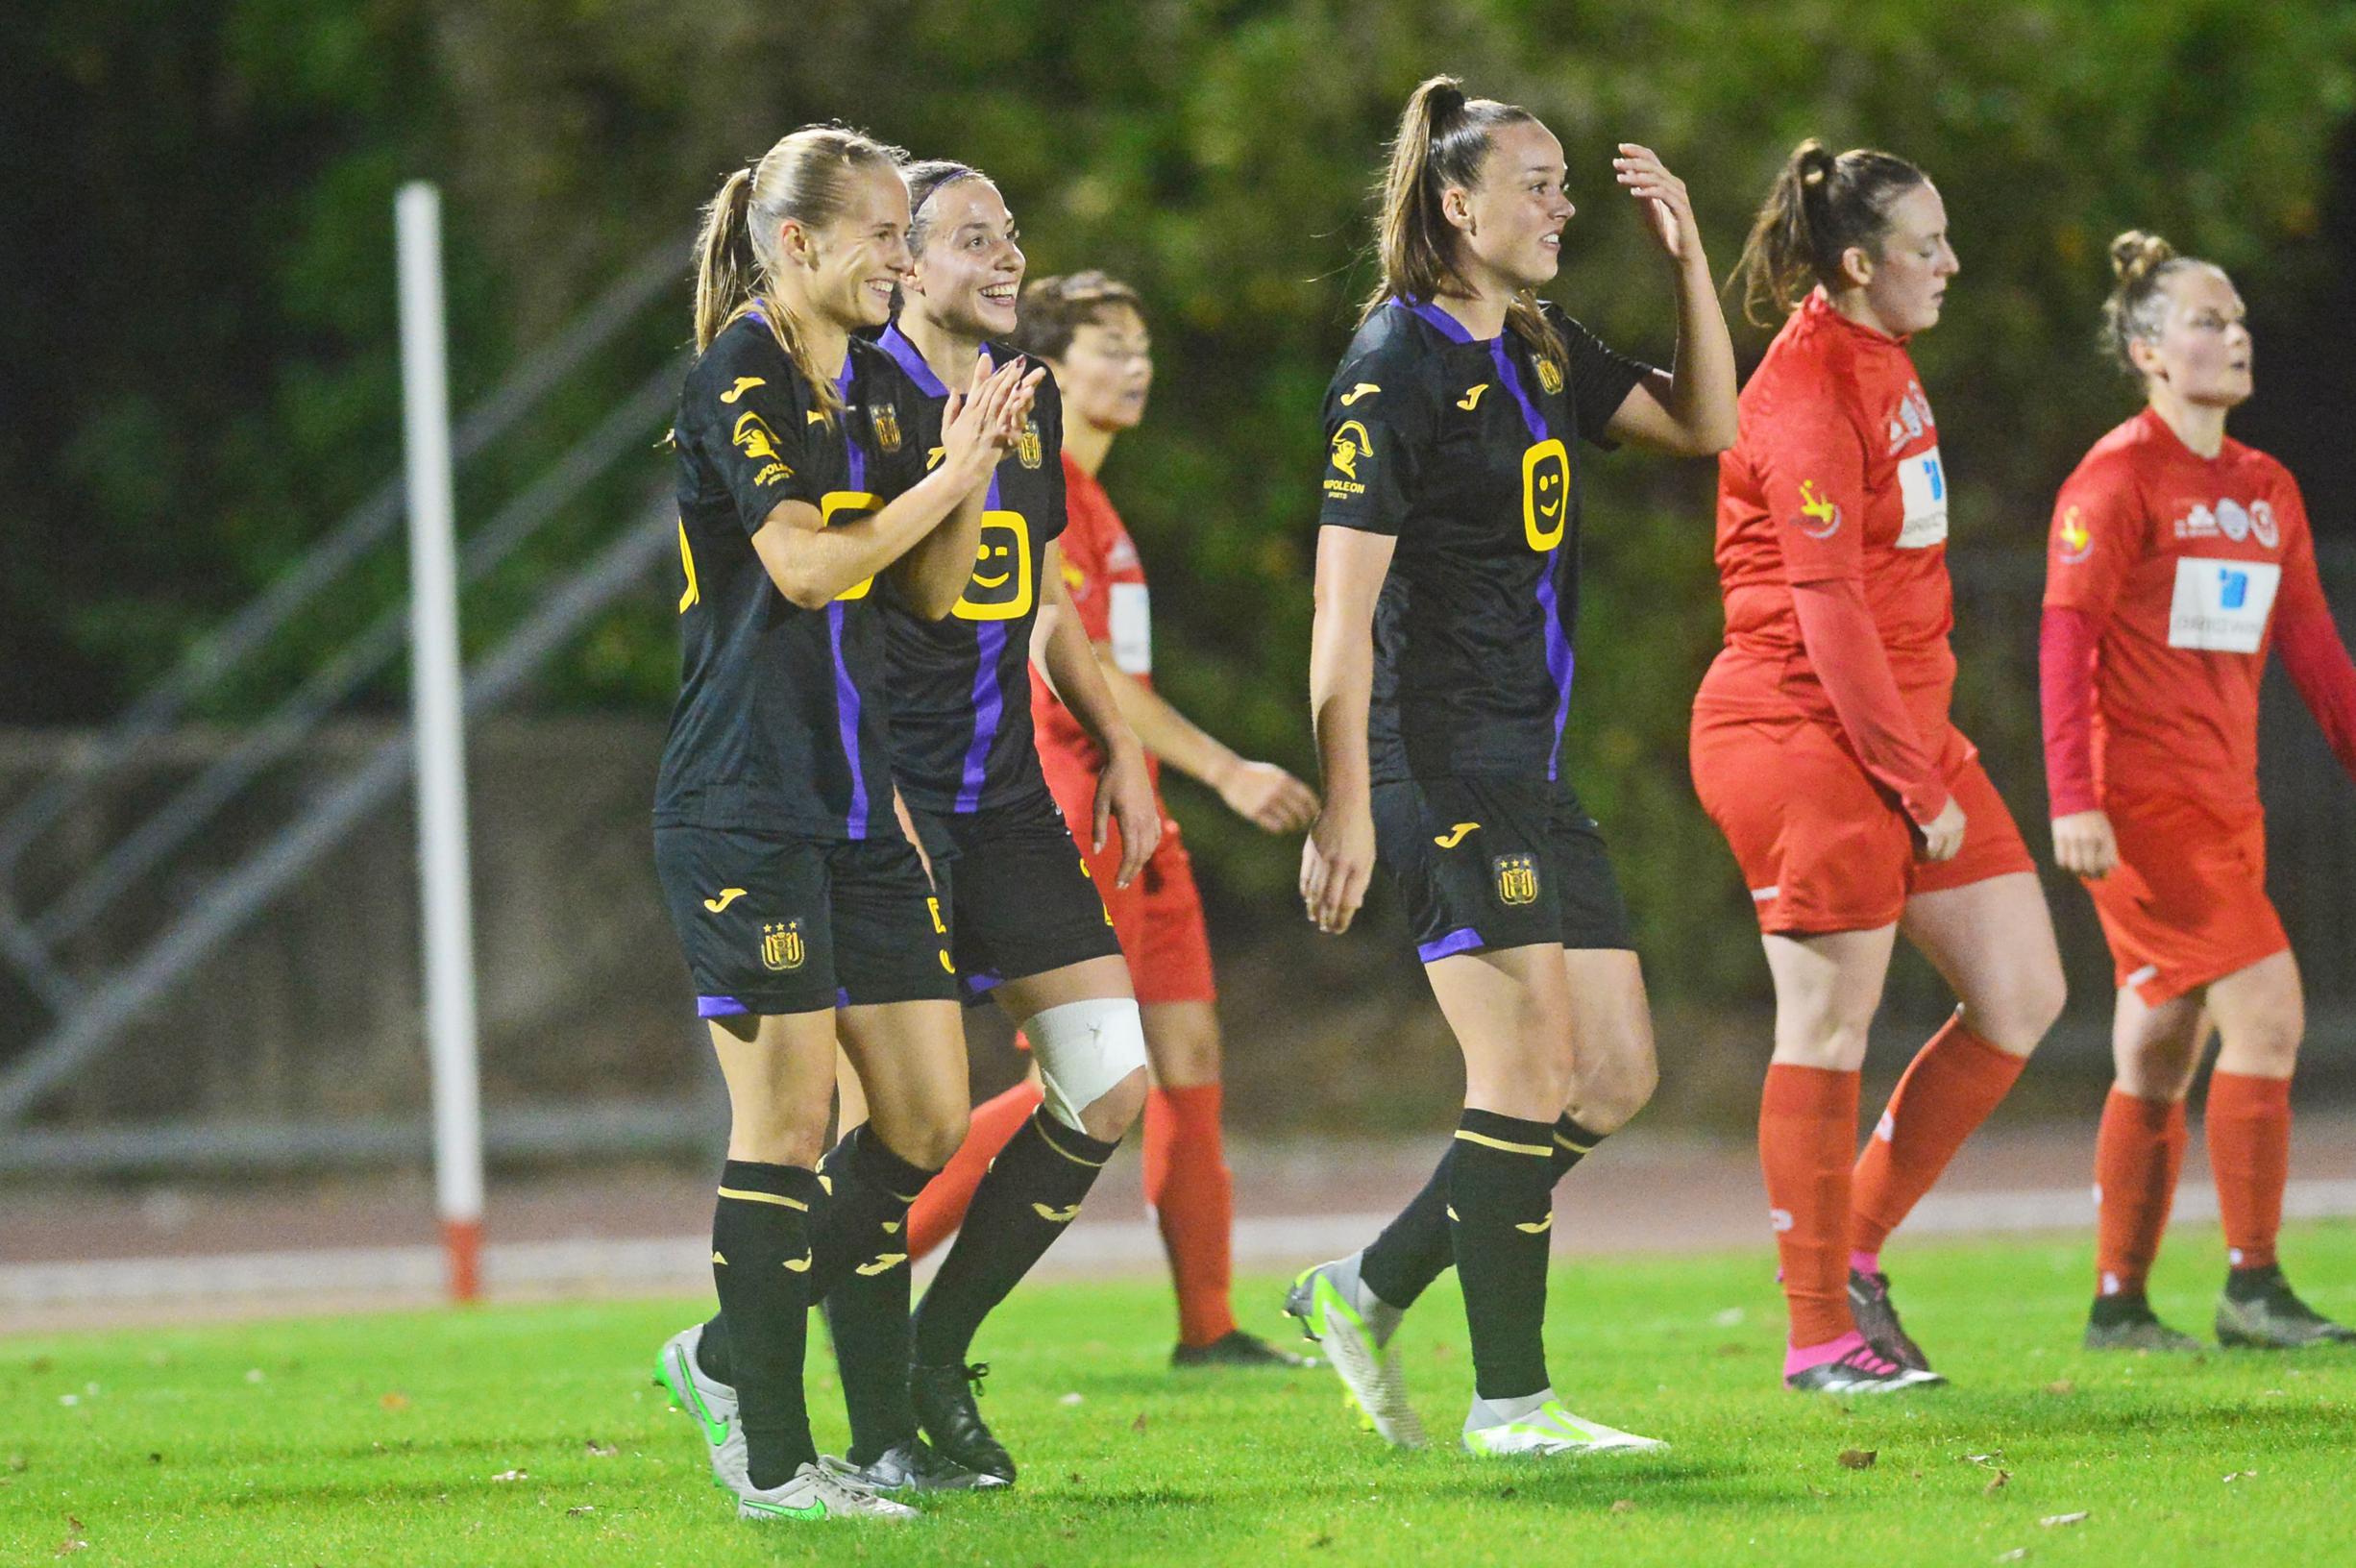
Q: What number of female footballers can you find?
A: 6